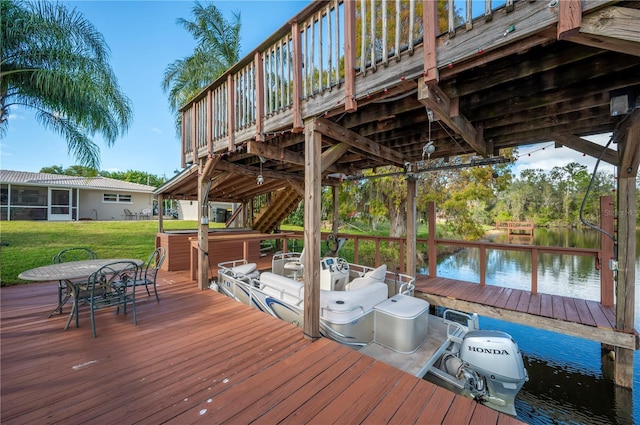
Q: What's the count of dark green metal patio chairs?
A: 3